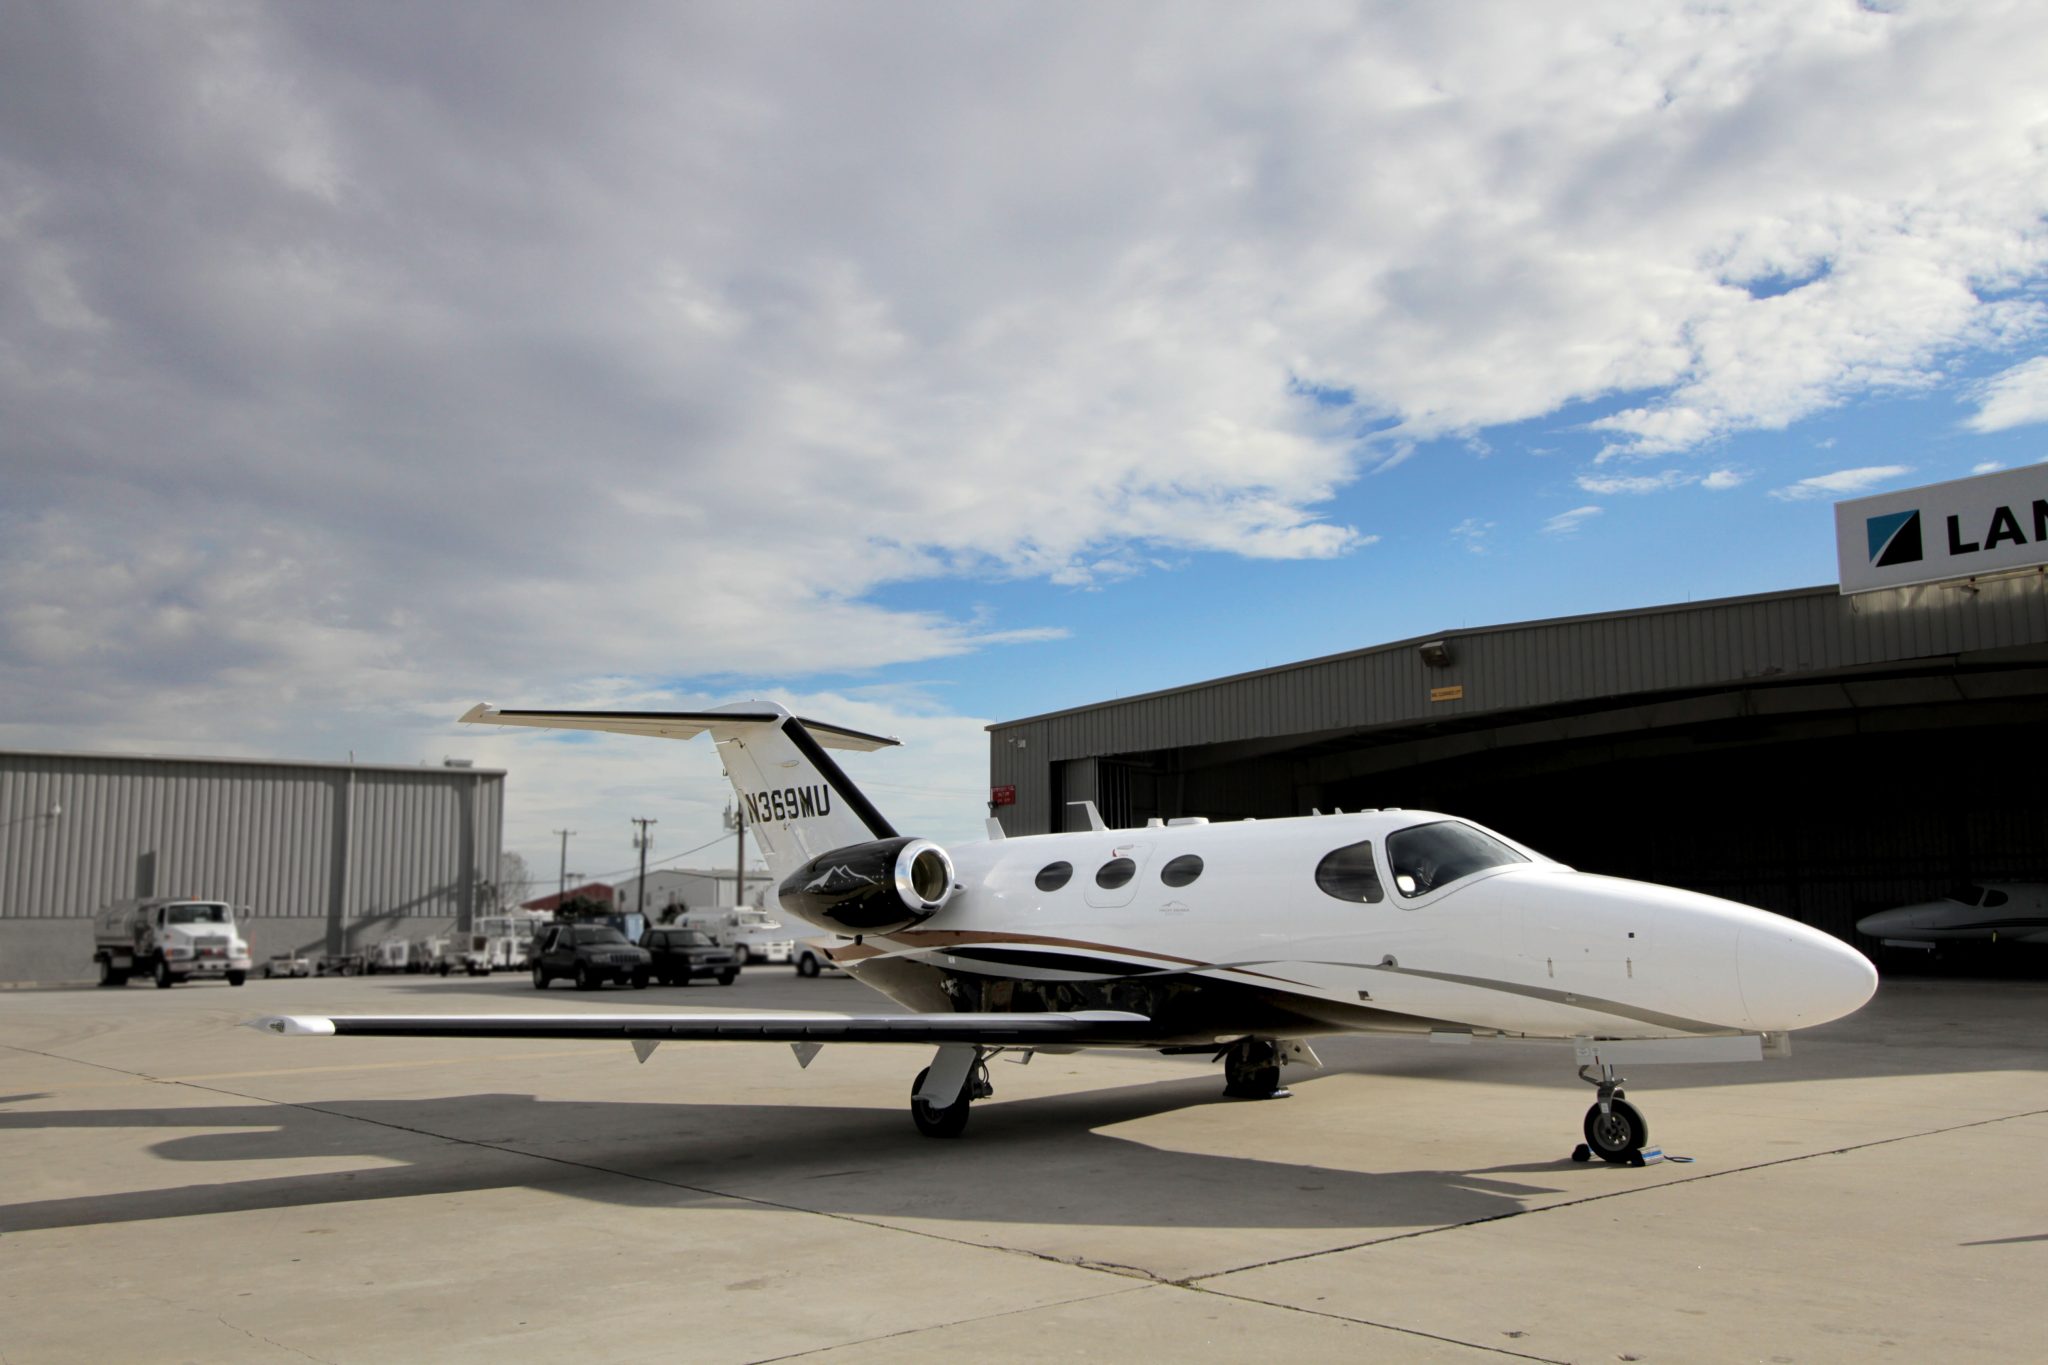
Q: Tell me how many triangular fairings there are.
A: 2